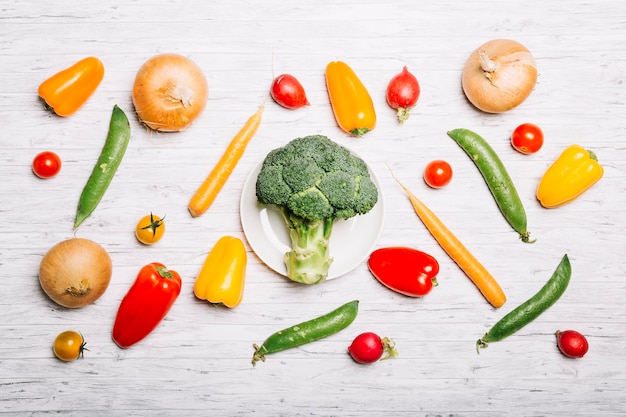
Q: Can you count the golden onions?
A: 3